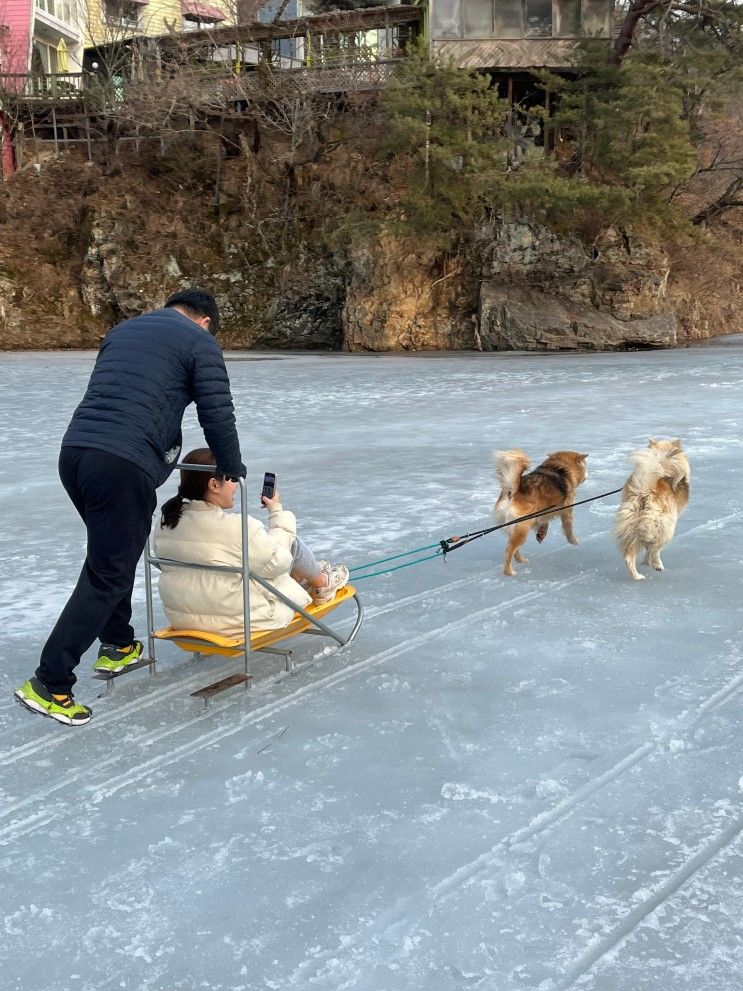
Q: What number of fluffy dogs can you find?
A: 2